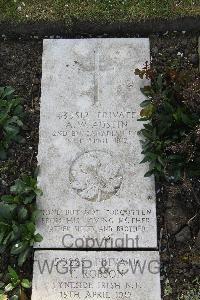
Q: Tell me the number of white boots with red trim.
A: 0